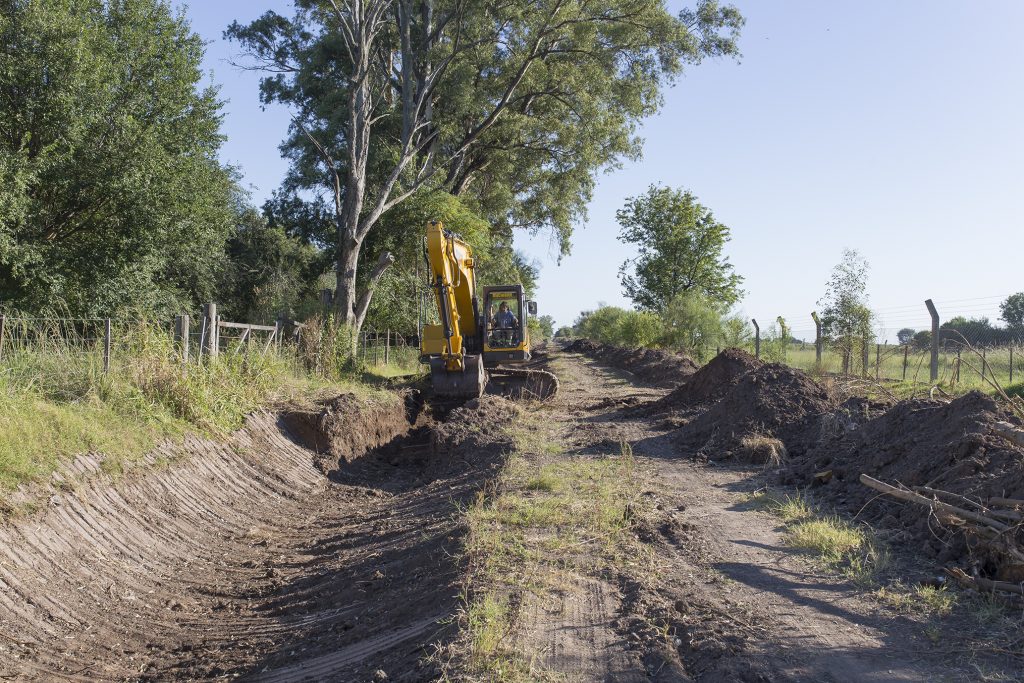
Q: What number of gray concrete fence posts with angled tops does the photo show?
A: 4